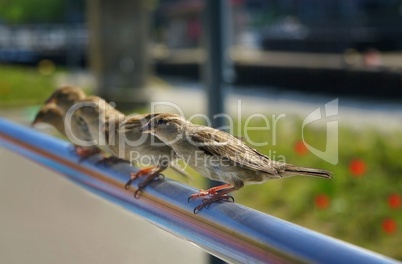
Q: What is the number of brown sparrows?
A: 4